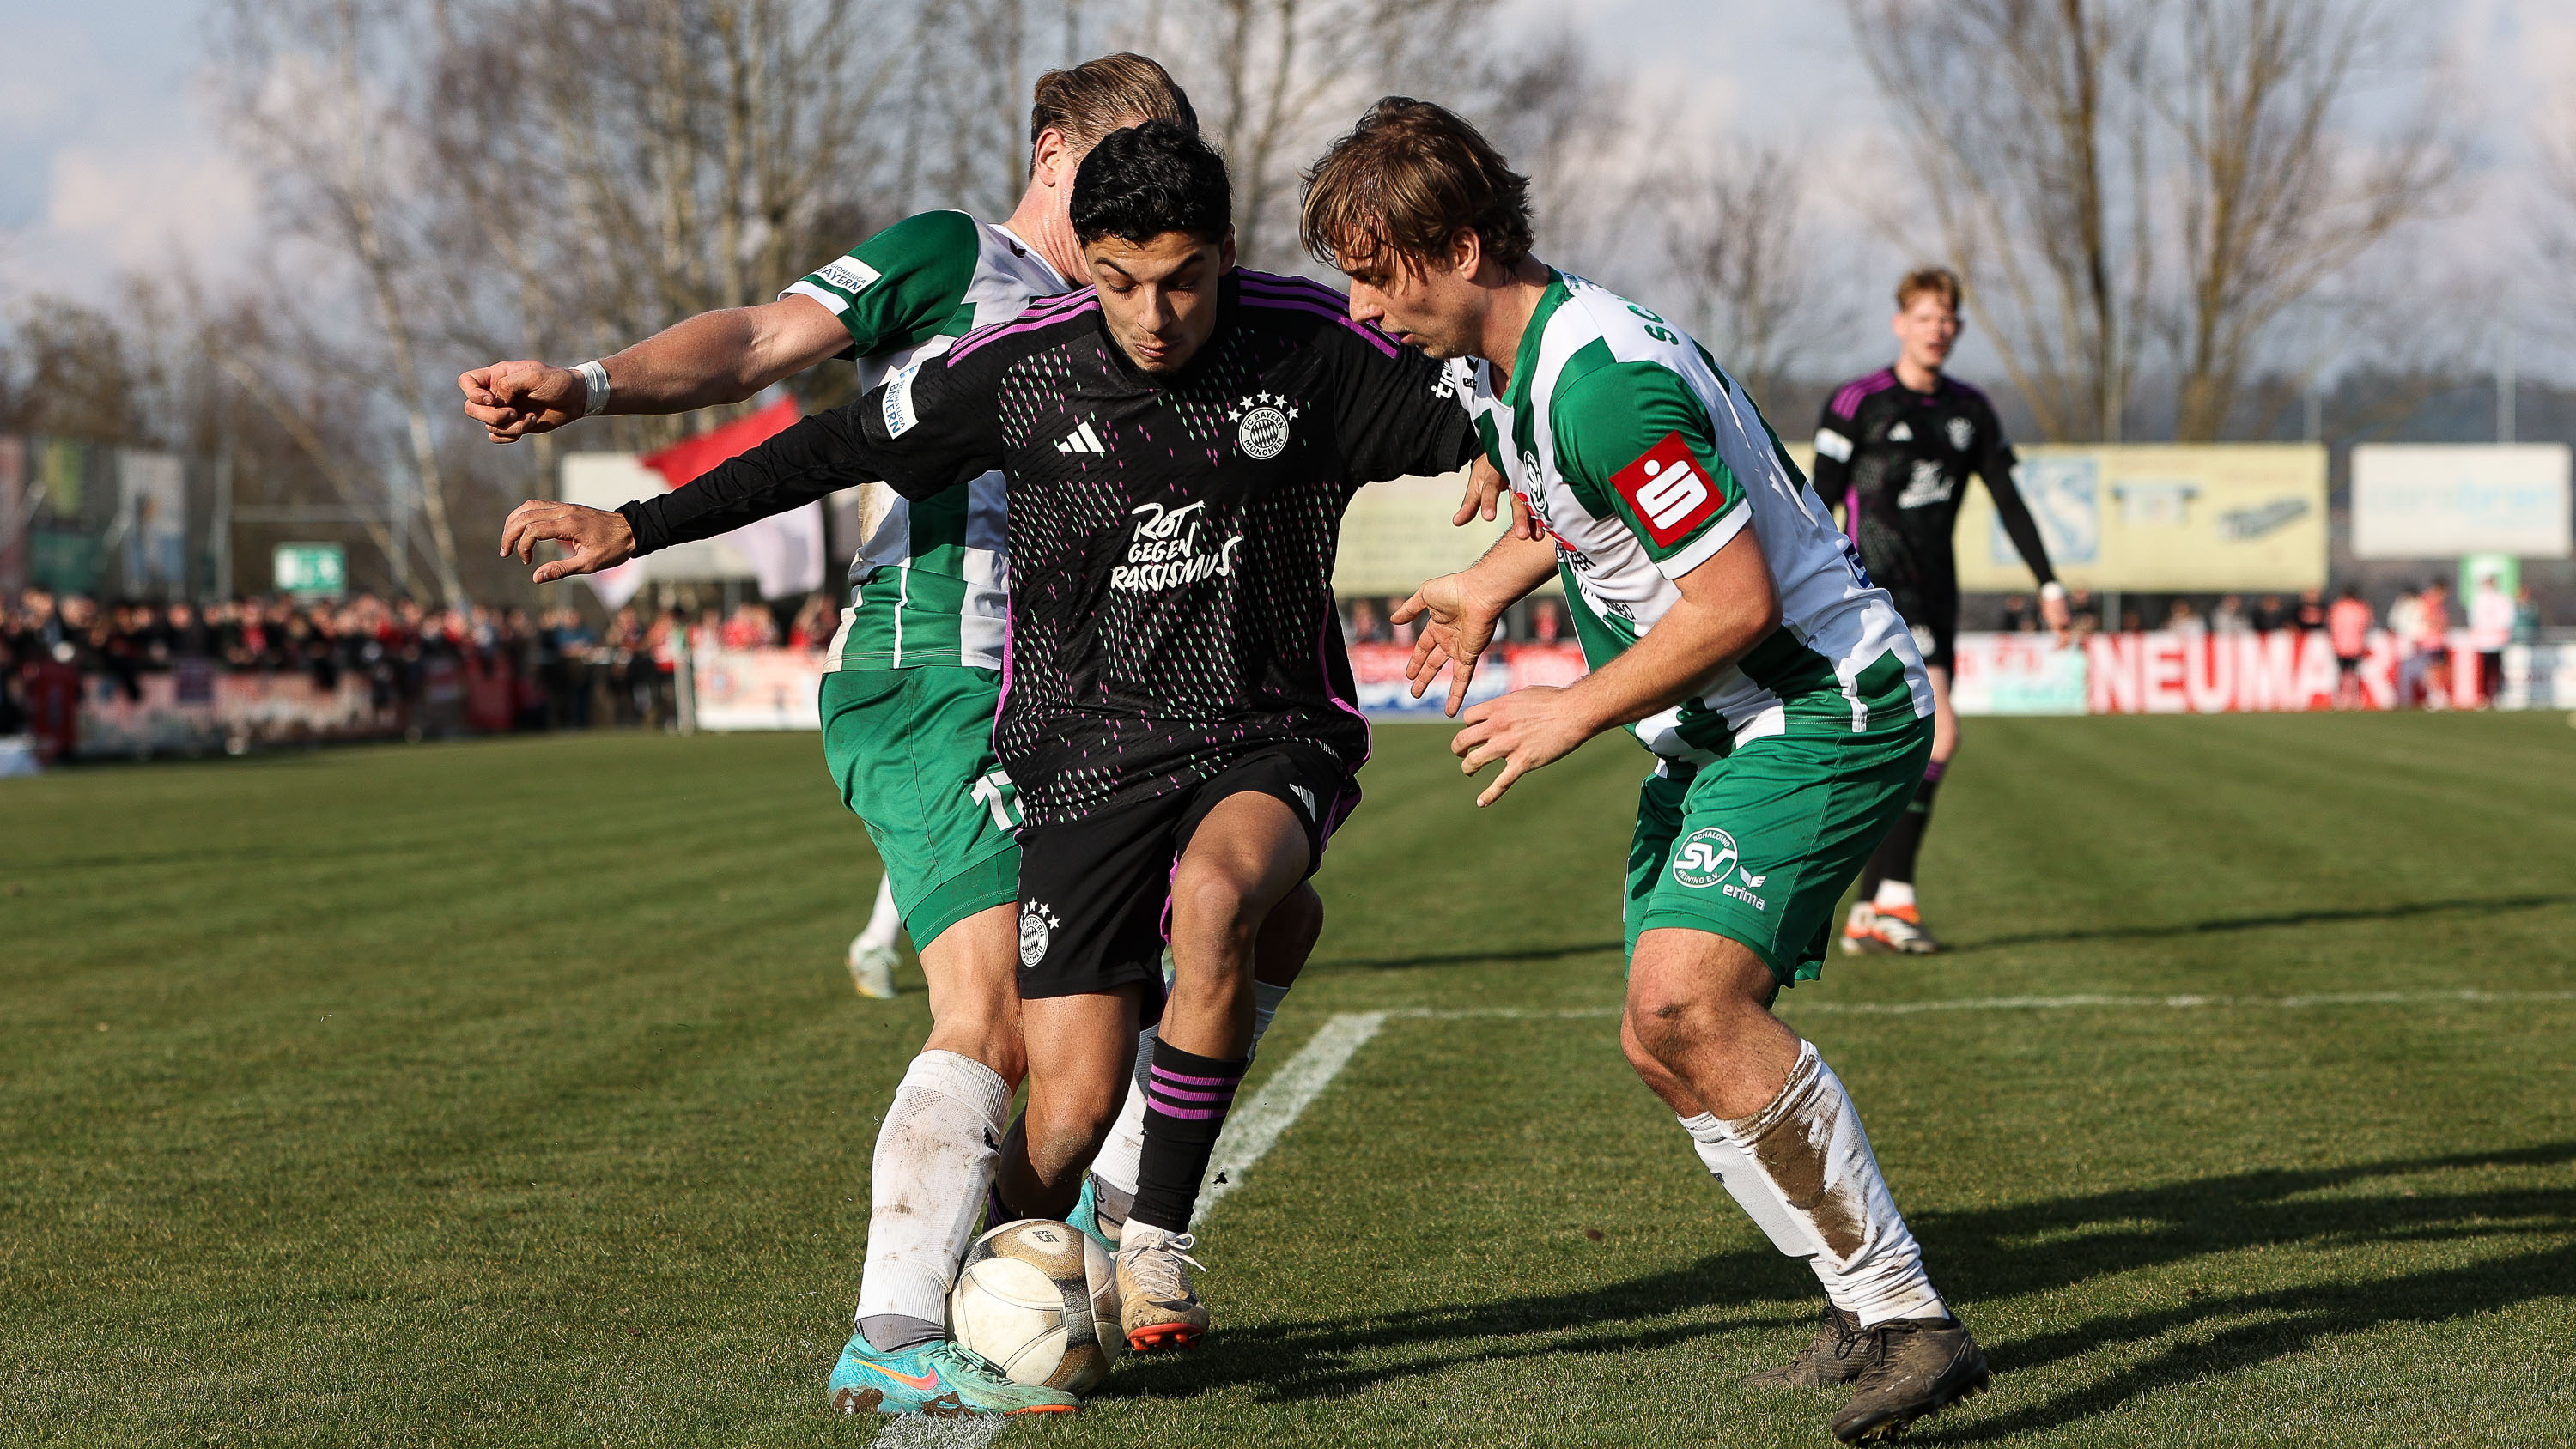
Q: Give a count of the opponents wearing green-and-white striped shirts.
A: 2